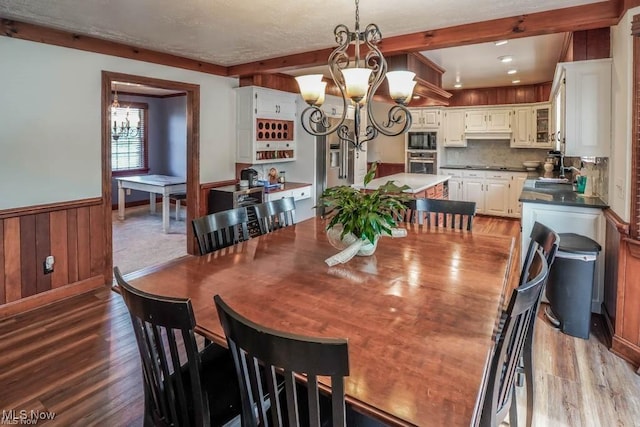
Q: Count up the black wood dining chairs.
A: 8